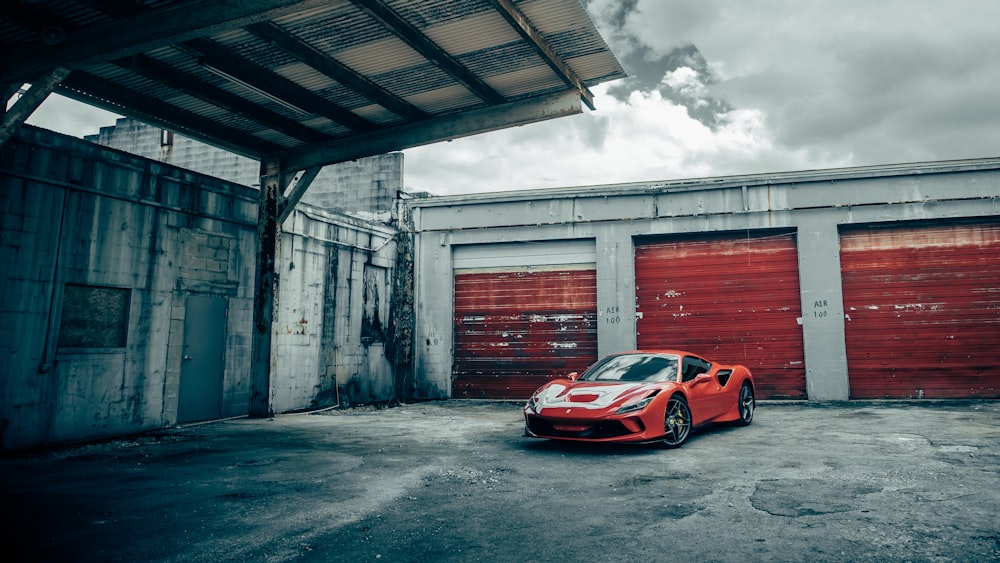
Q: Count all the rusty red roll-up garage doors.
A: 3